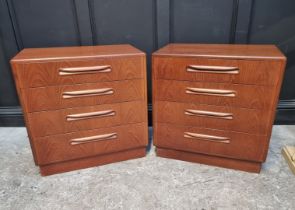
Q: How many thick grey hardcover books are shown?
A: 0